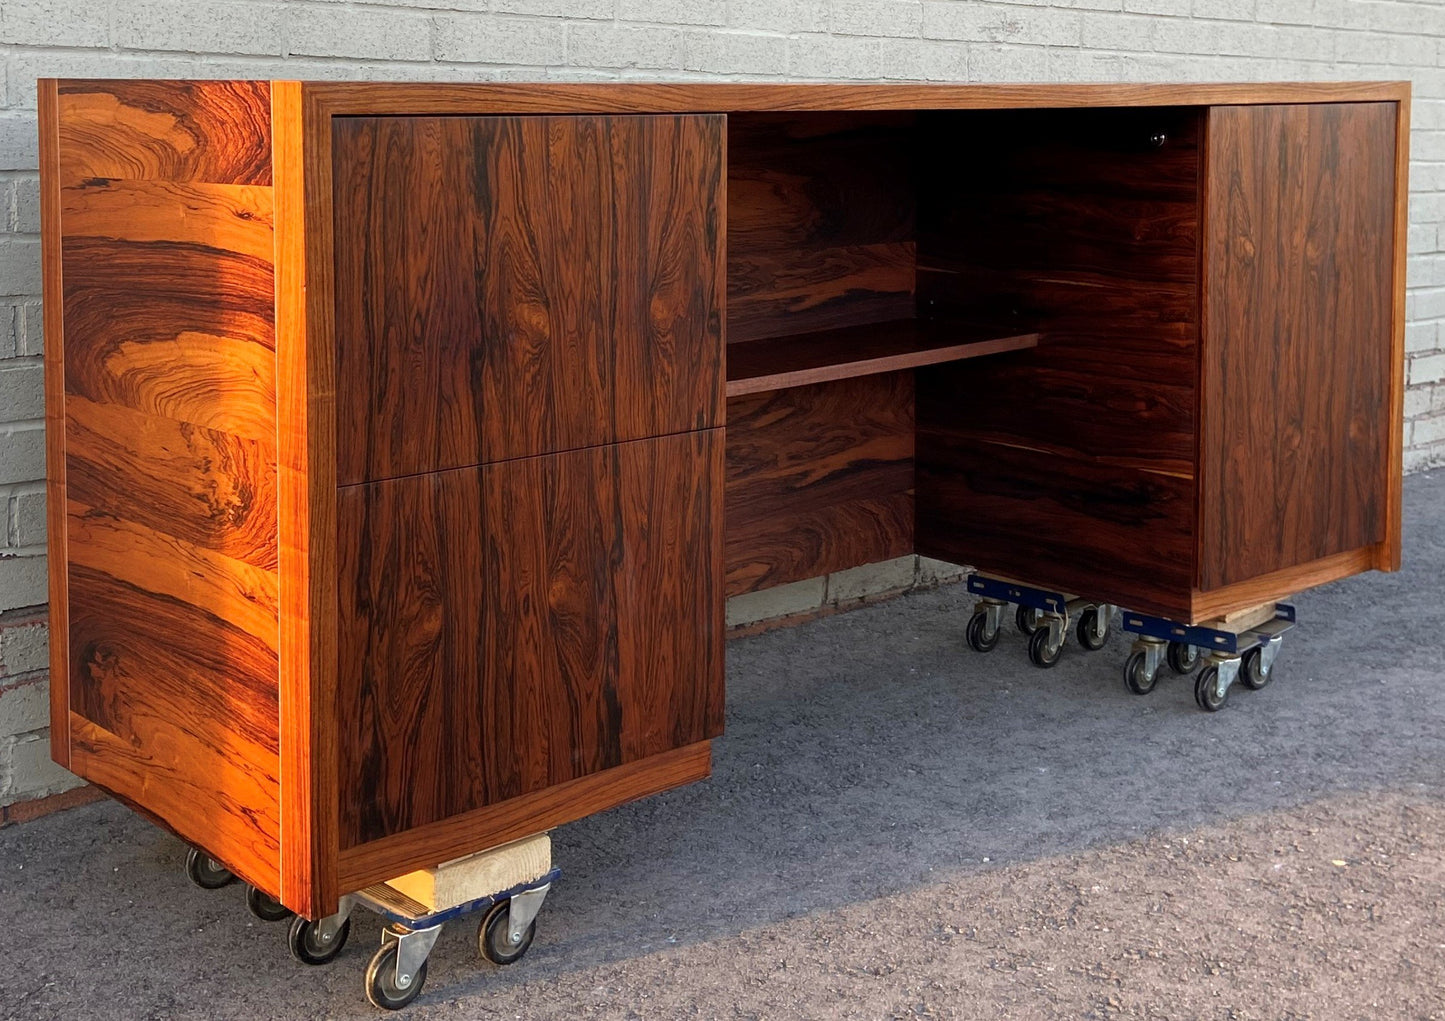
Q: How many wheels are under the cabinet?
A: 13